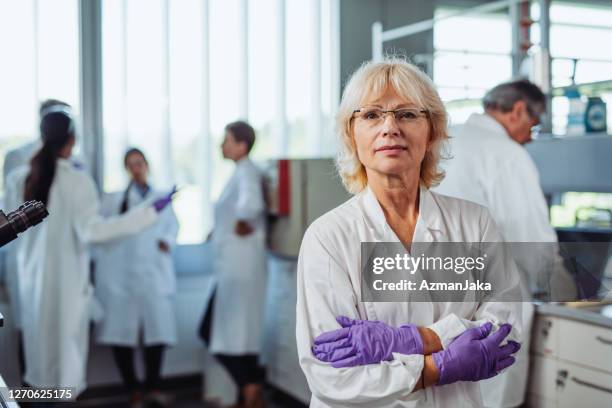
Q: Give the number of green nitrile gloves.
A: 0